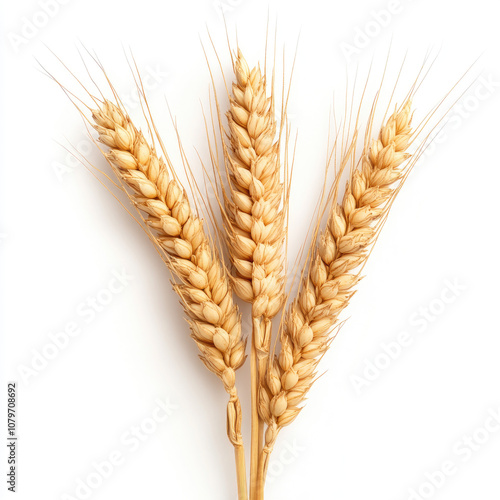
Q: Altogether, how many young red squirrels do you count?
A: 0